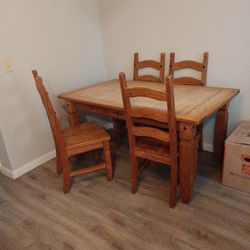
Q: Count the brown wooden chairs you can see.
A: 4